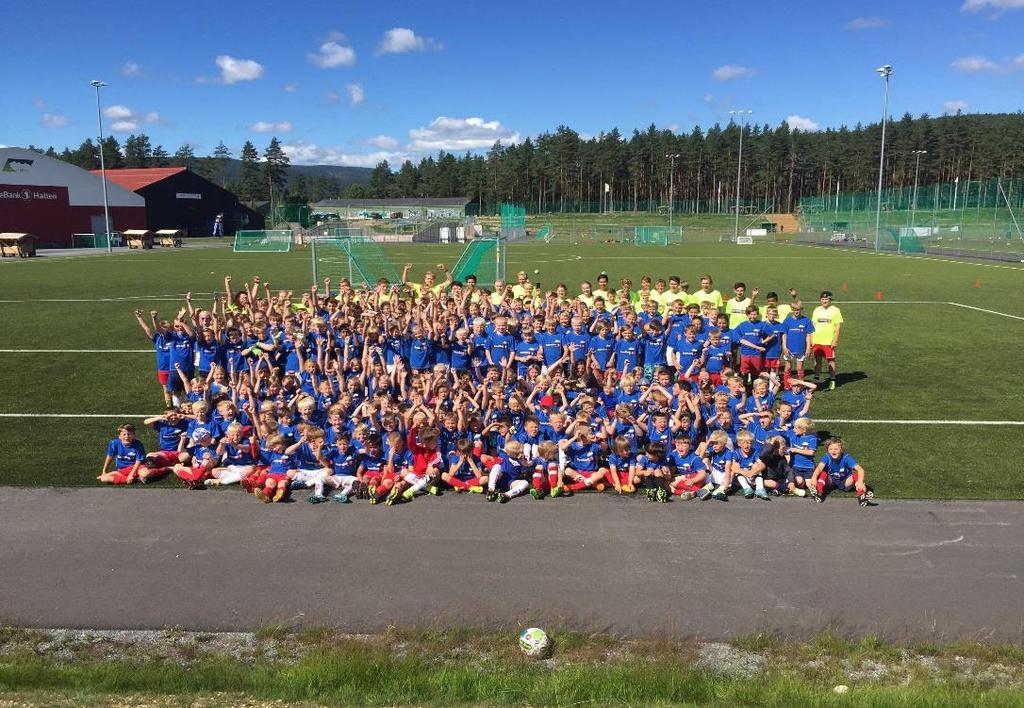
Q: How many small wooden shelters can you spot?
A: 3